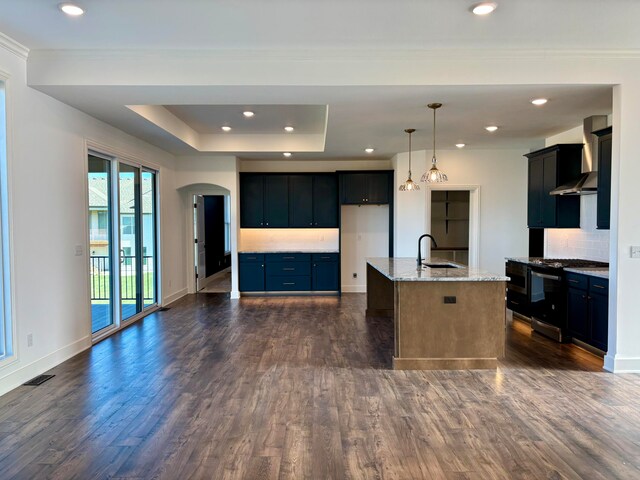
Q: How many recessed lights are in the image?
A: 10